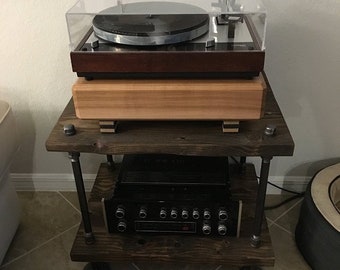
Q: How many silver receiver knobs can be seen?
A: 11